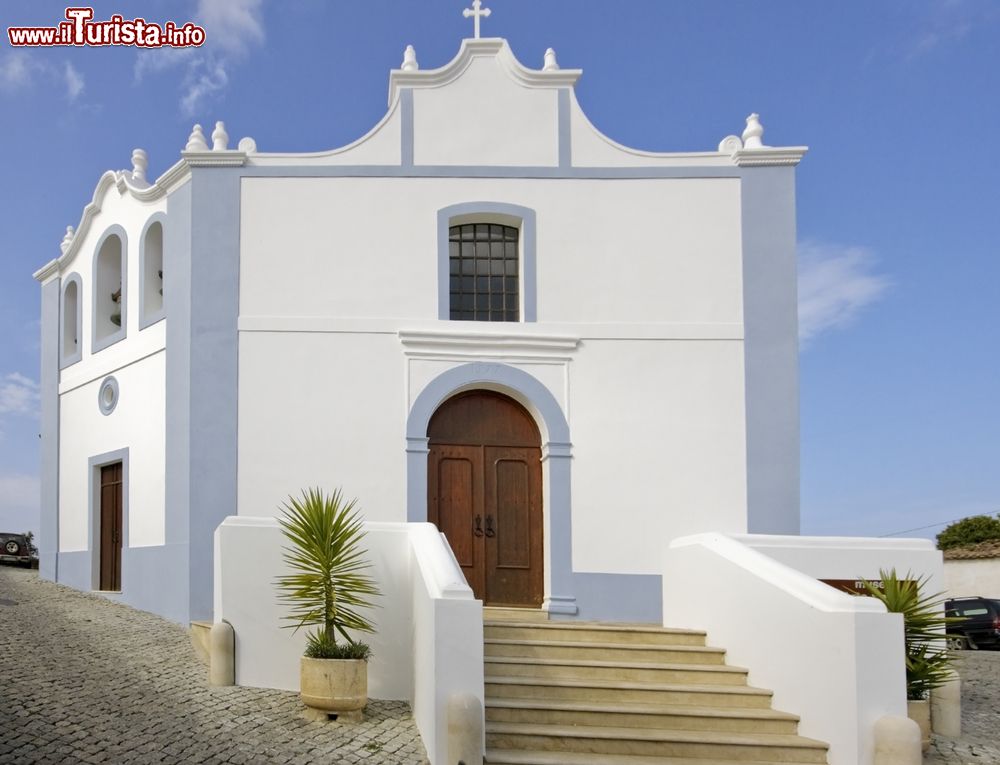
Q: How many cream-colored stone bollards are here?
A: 4